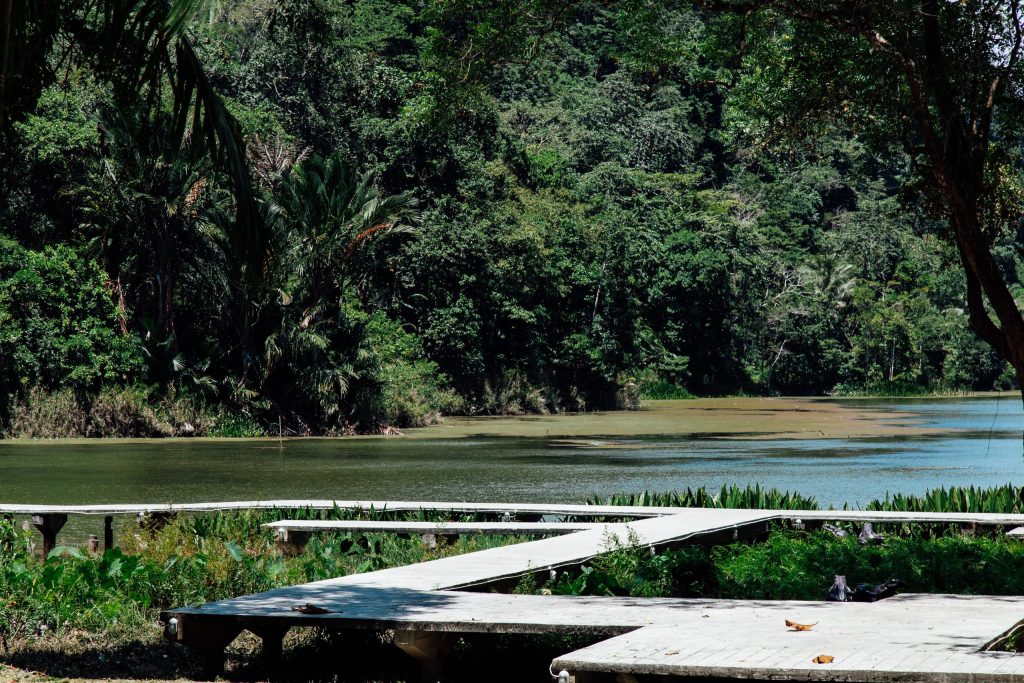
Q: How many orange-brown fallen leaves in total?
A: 2